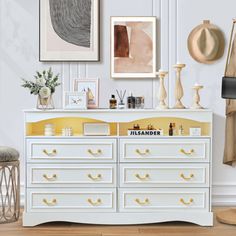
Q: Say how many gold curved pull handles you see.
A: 12